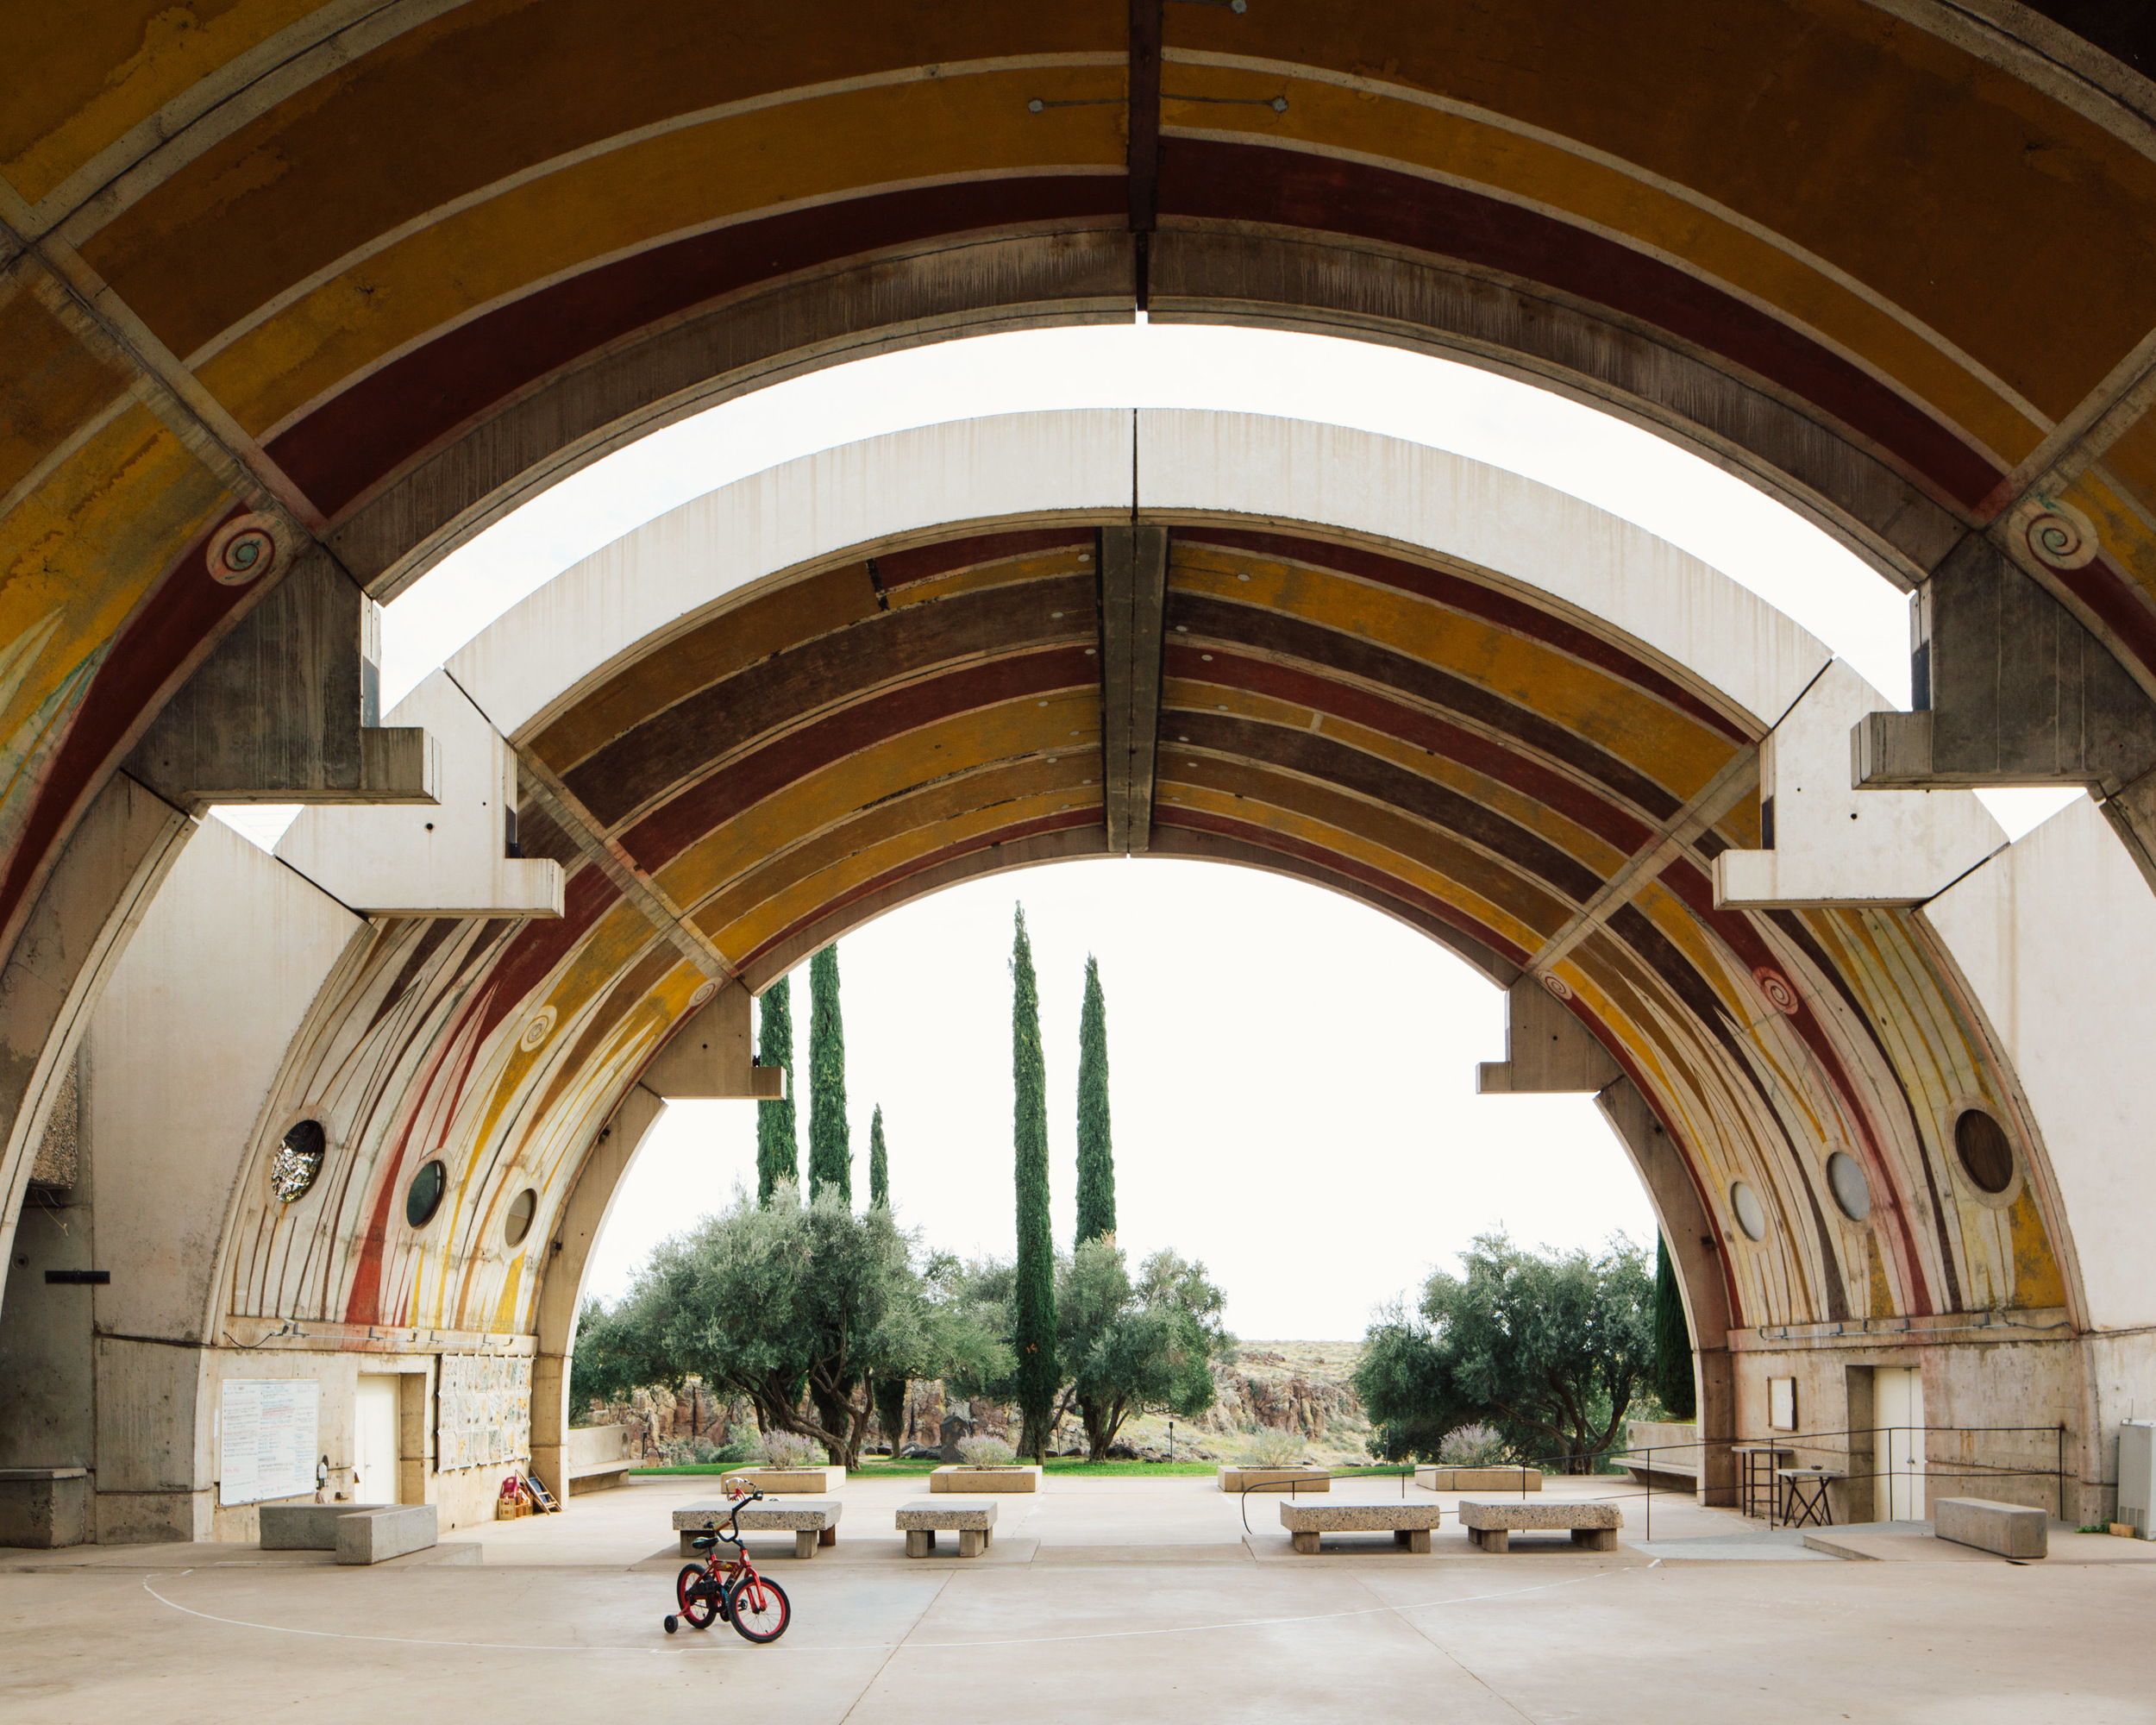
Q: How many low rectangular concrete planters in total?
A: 4